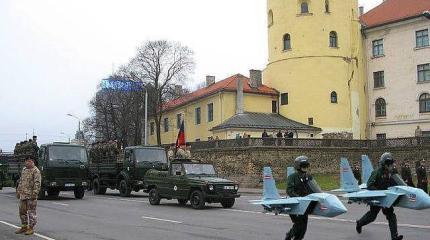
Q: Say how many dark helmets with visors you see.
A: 2